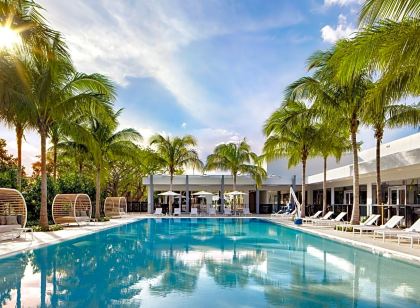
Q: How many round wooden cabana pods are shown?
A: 3